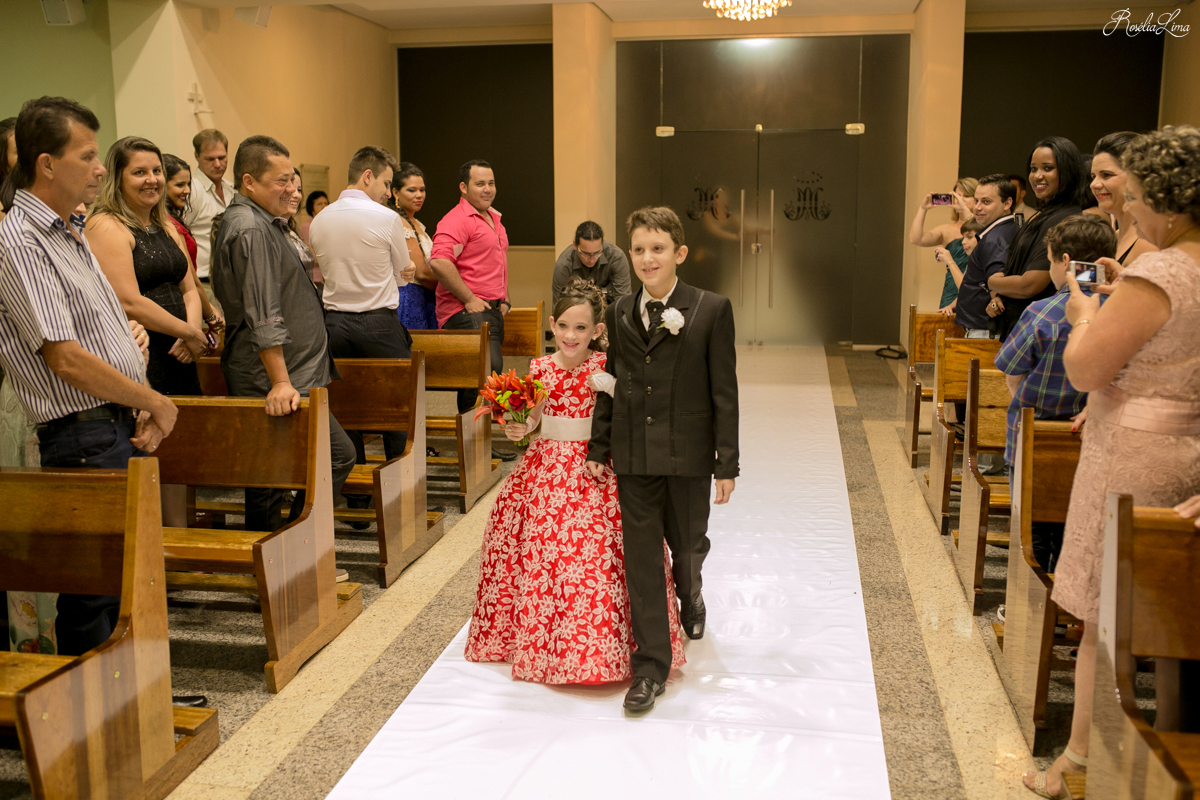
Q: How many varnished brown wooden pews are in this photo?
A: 10